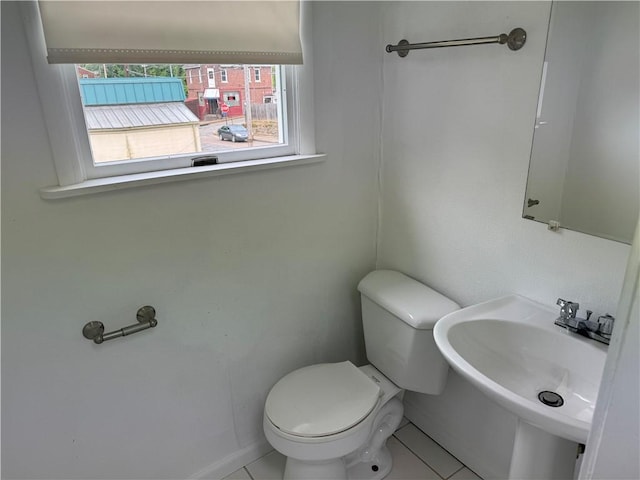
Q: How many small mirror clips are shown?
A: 1